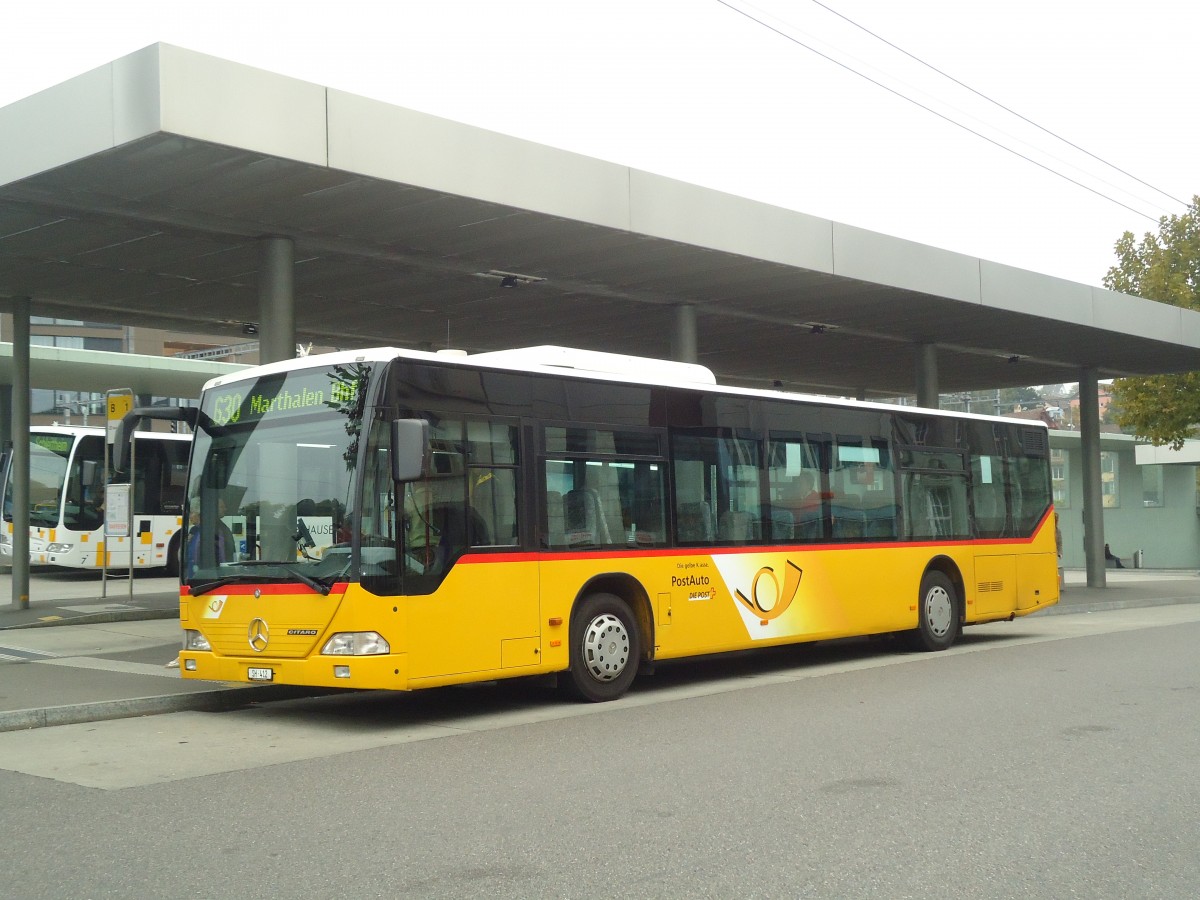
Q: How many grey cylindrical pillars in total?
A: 5